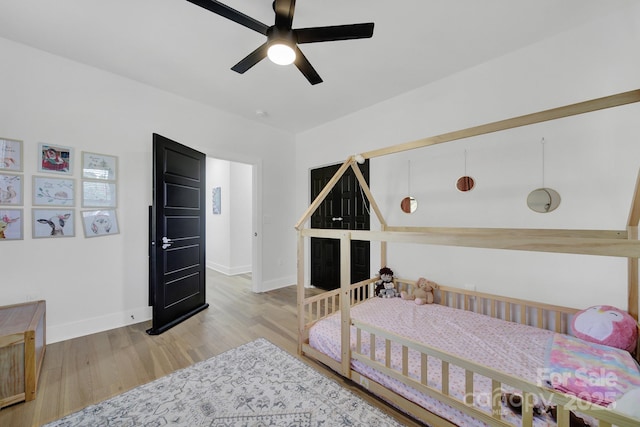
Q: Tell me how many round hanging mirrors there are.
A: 3